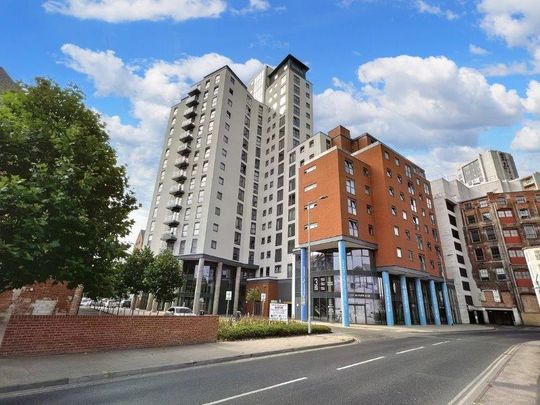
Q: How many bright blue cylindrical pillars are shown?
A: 7